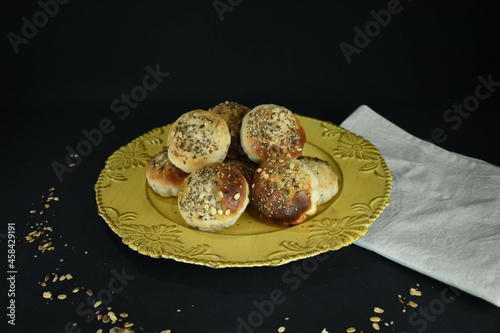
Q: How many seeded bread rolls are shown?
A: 8